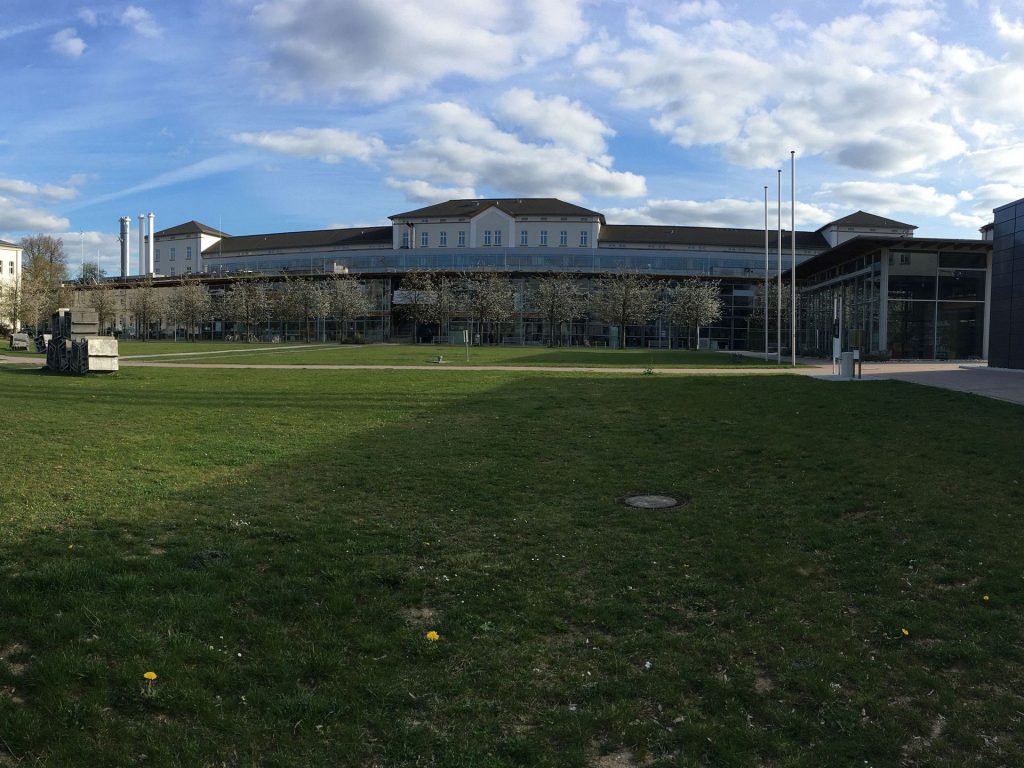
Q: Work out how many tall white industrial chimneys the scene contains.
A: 3